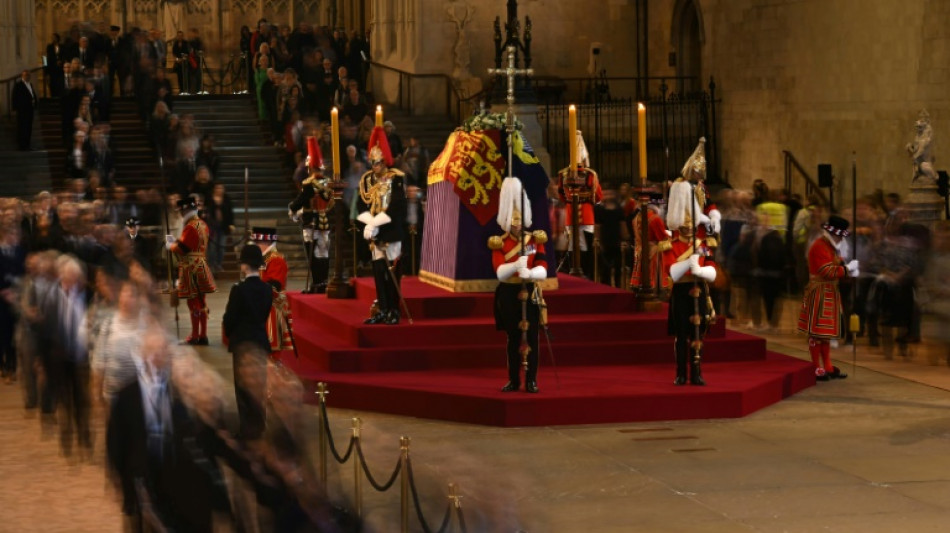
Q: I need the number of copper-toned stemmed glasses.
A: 0